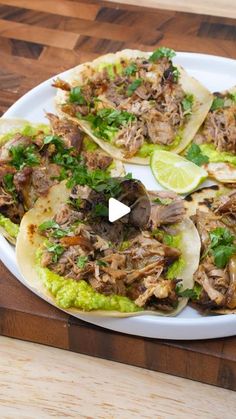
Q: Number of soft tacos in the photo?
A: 5